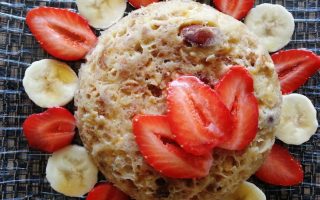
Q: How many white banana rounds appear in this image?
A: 6